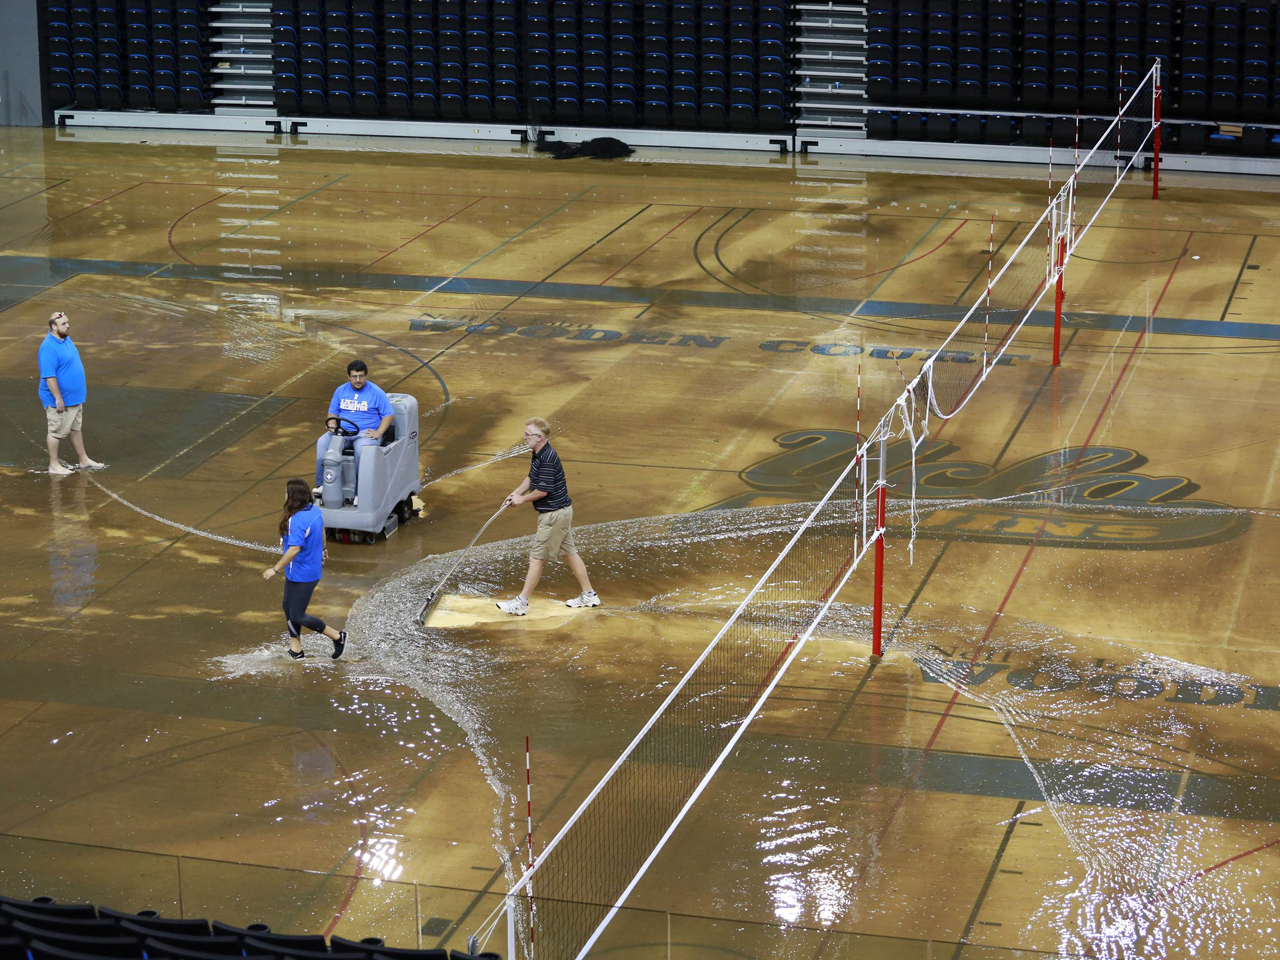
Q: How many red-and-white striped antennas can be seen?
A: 7